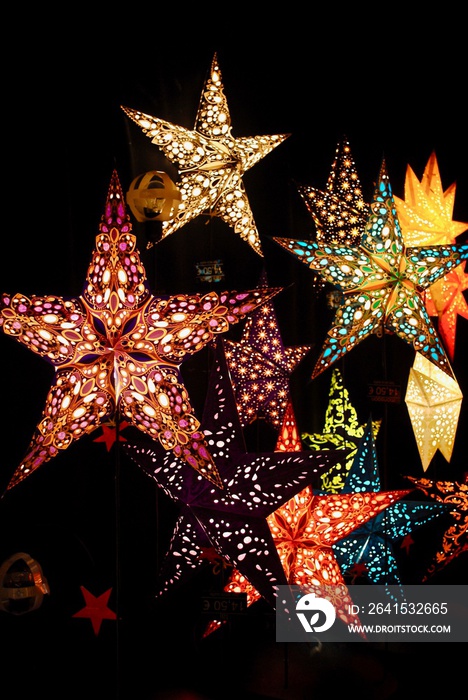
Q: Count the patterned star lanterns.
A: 13